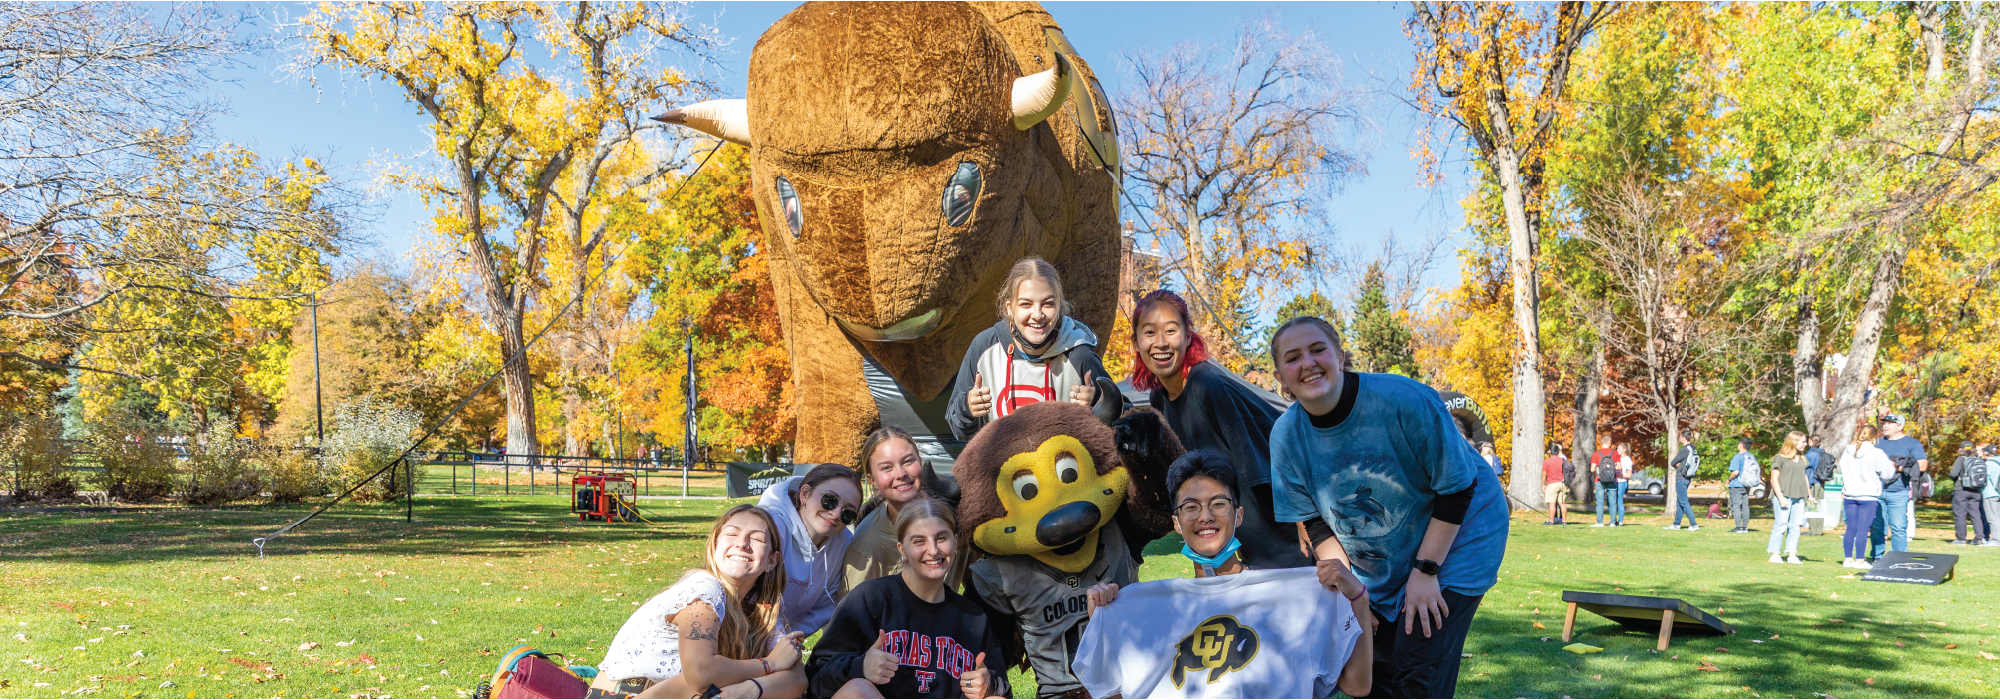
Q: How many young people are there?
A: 8